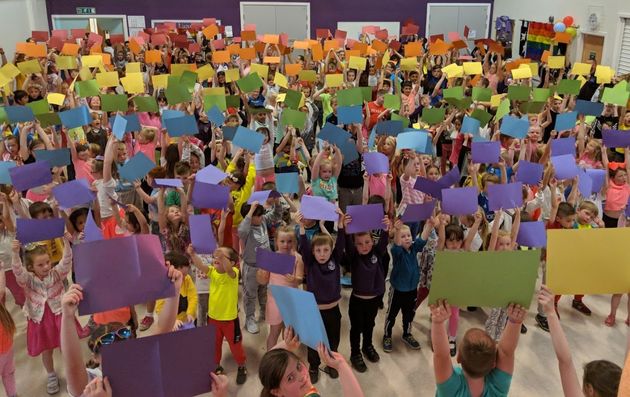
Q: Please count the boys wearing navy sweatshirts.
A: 2